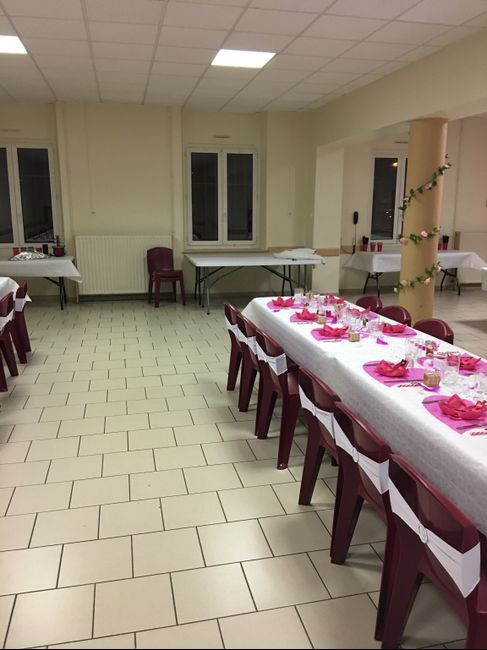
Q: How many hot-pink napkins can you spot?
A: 9